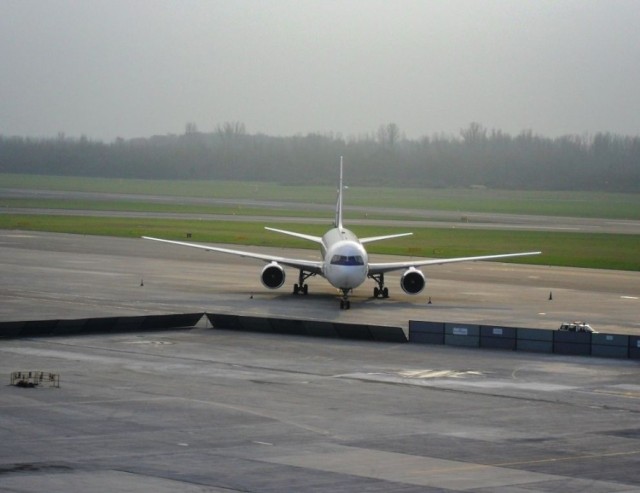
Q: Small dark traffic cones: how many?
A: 4